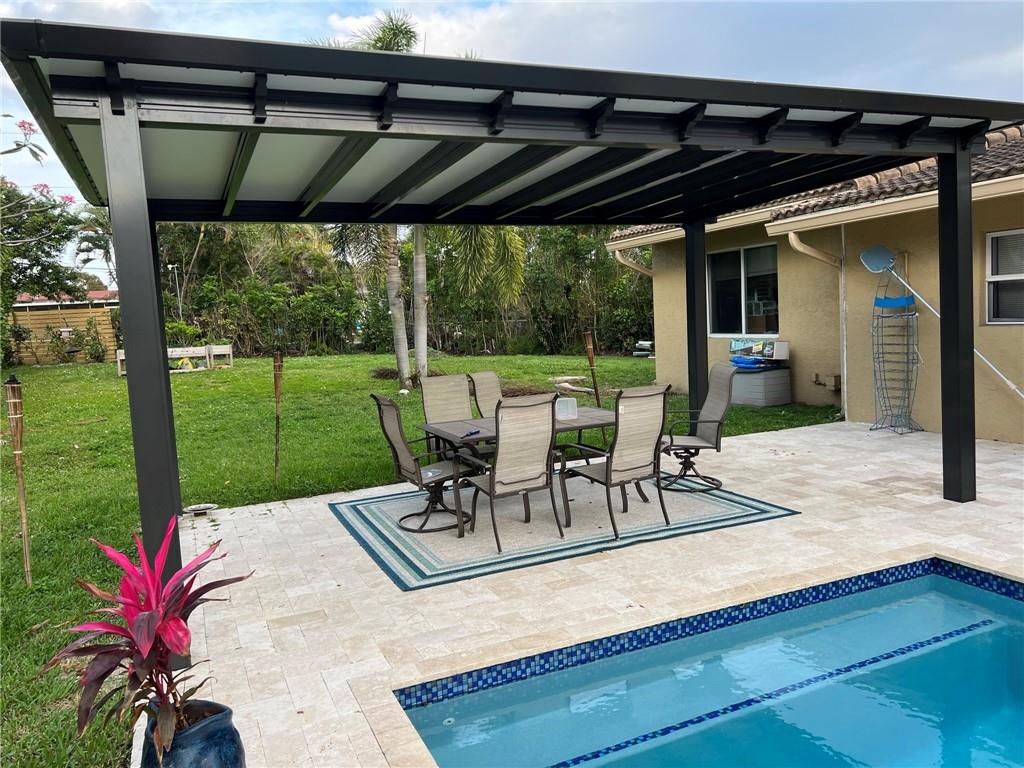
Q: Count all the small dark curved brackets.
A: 10